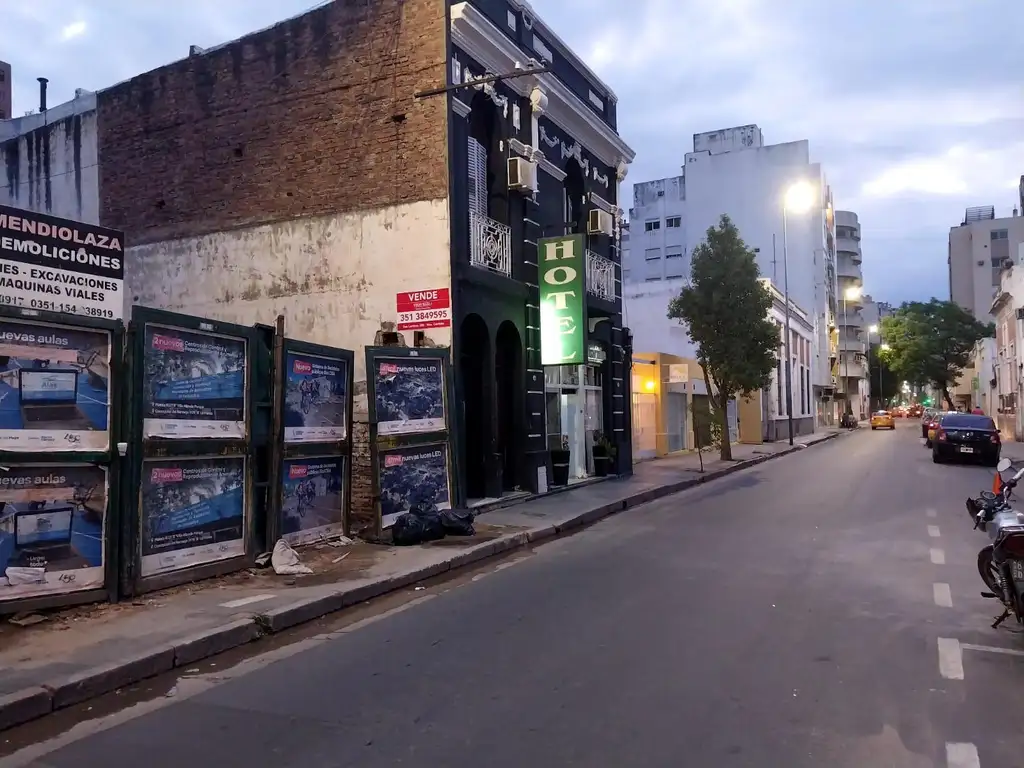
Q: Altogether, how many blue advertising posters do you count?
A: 8